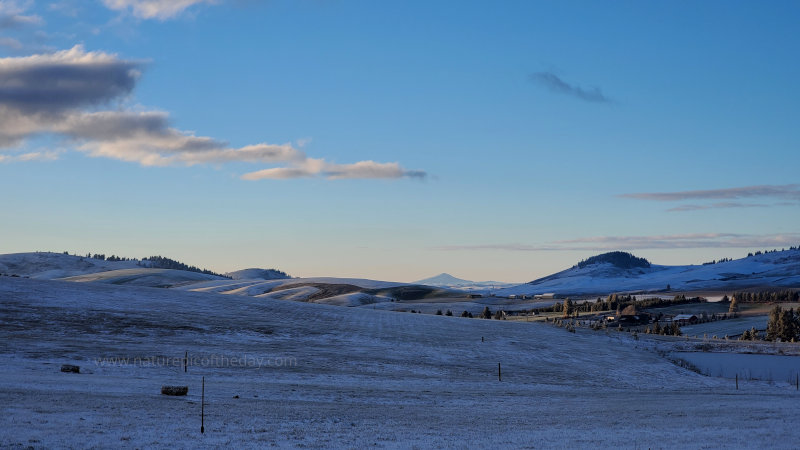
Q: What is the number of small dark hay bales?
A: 2